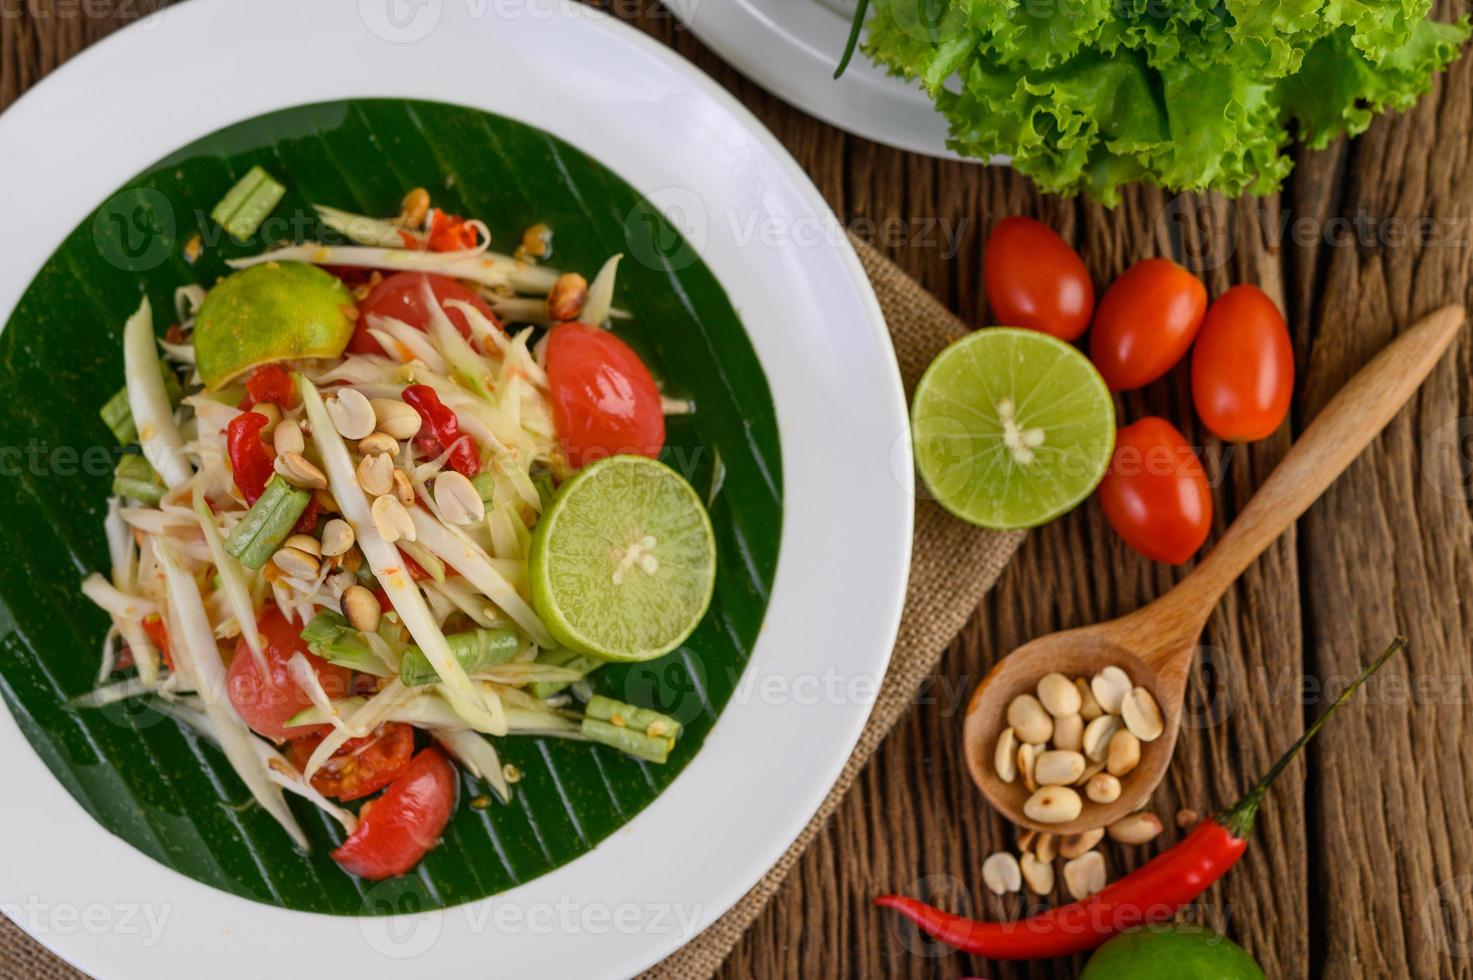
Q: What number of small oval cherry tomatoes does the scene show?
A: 4